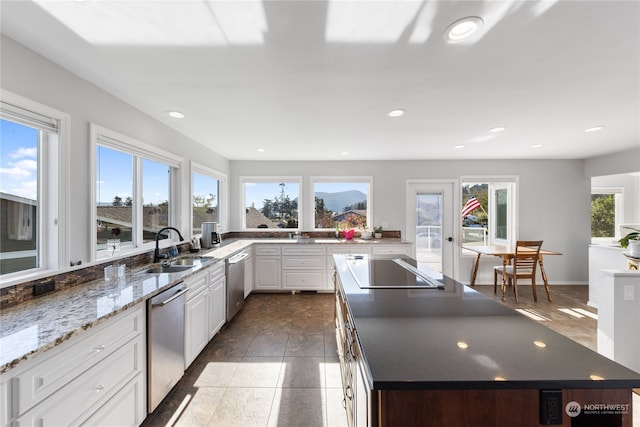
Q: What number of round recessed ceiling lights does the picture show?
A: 9